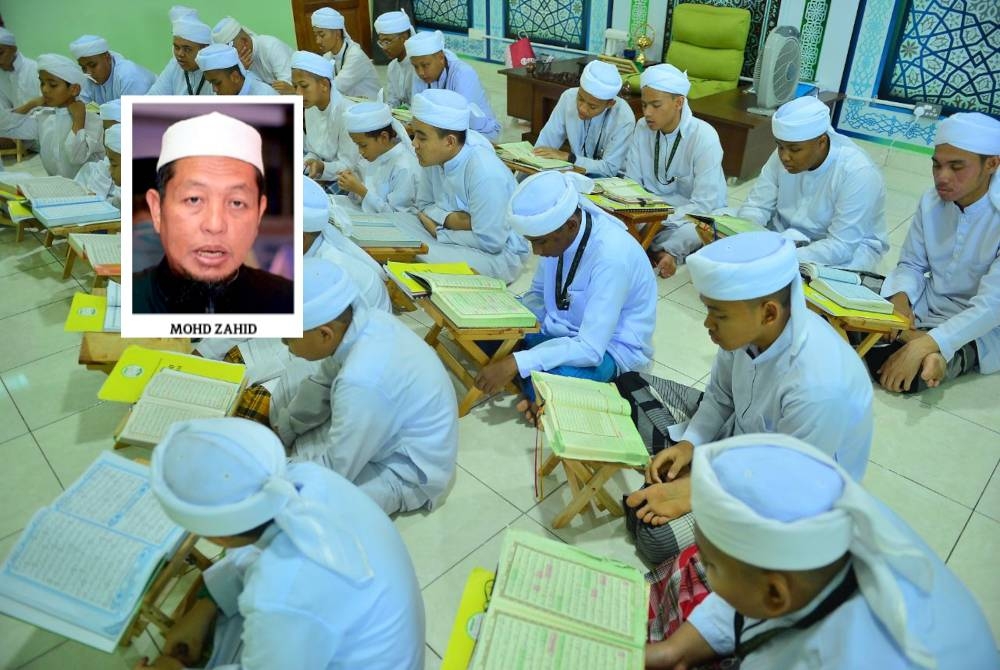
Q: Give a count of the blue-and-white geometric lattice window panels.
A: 3